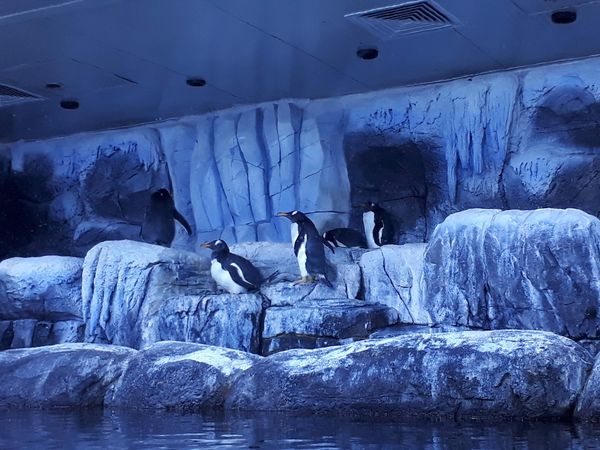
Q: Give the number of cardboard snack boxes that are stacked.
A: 0